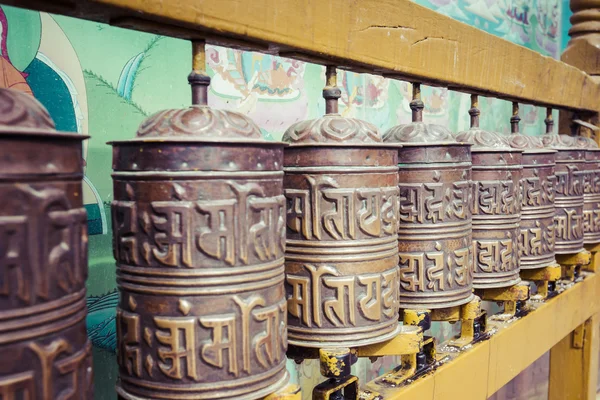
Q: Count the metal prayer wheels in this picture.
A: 8